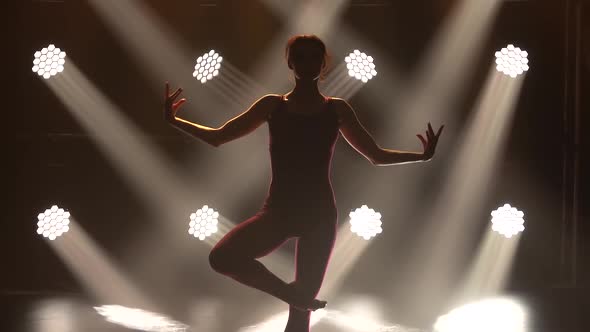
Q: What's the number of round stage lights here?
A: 8